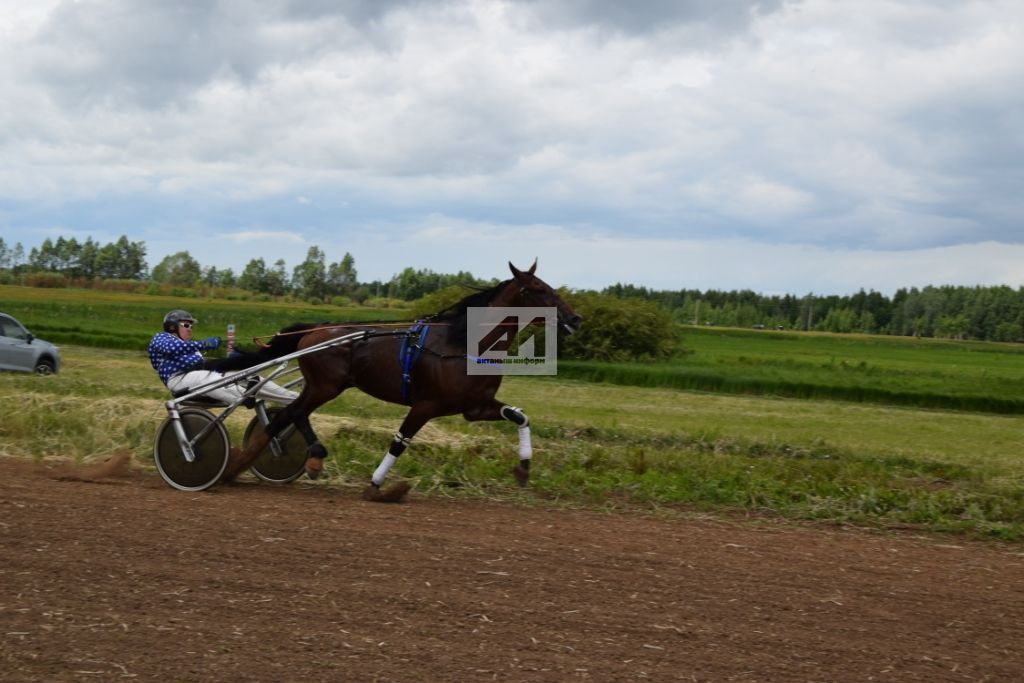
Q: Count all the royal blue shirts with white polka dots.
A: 1